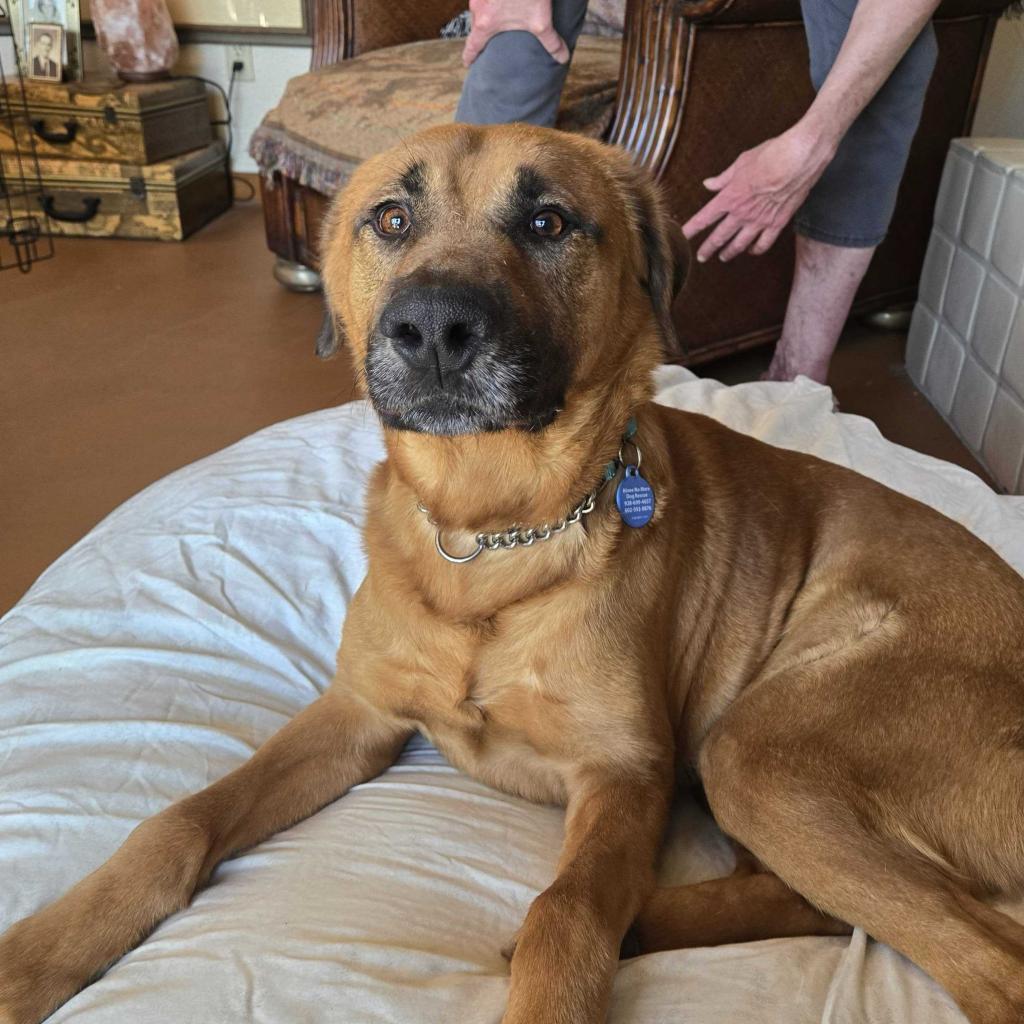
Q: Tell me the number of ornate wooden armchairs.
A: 1